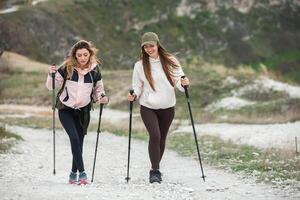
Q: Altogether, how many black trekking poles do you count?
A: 4